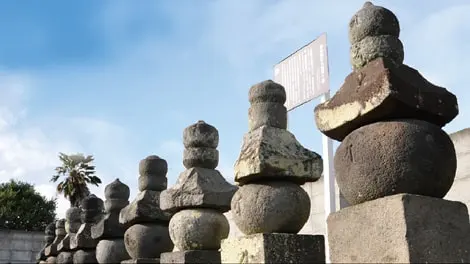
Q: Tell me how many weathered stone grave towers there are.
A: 9